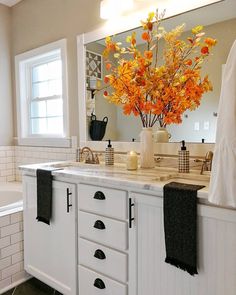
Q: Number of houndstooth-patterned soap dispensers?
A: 2